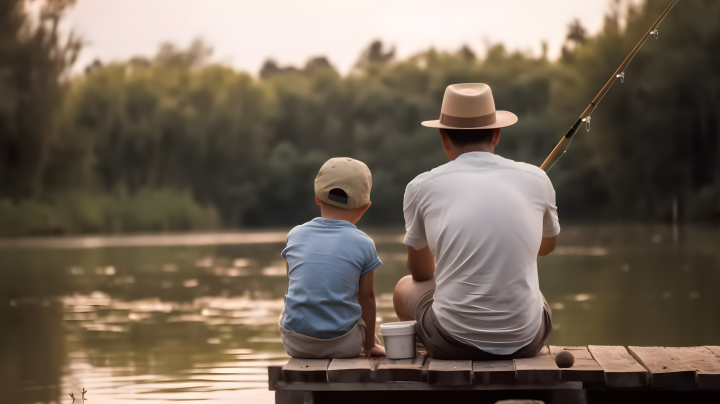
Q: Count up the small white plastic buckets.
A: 1